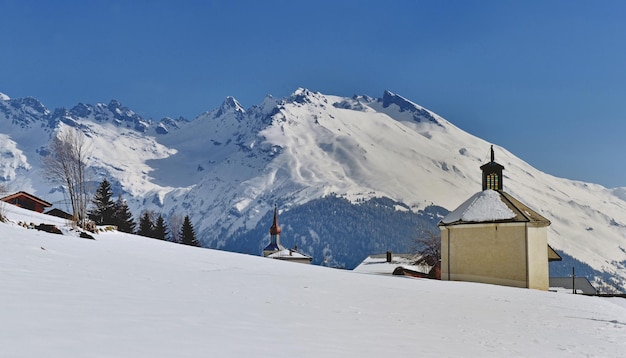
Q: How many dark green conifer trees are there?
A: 5